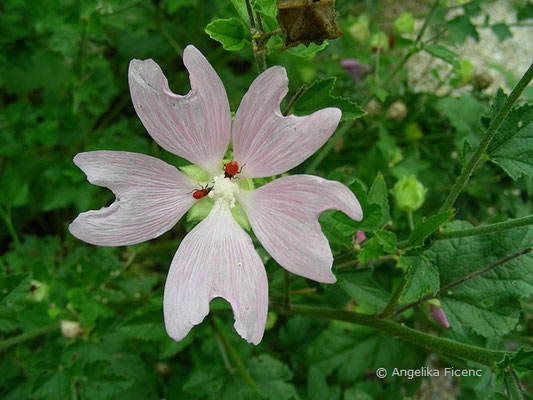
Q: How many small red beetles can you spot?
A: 2